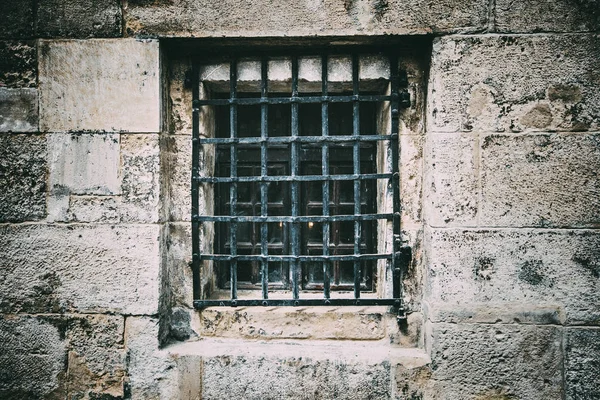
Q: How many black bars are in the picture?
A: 13